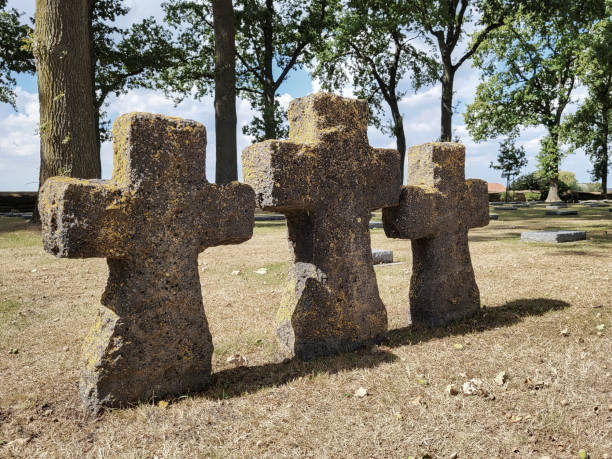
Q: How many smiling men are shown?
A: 0